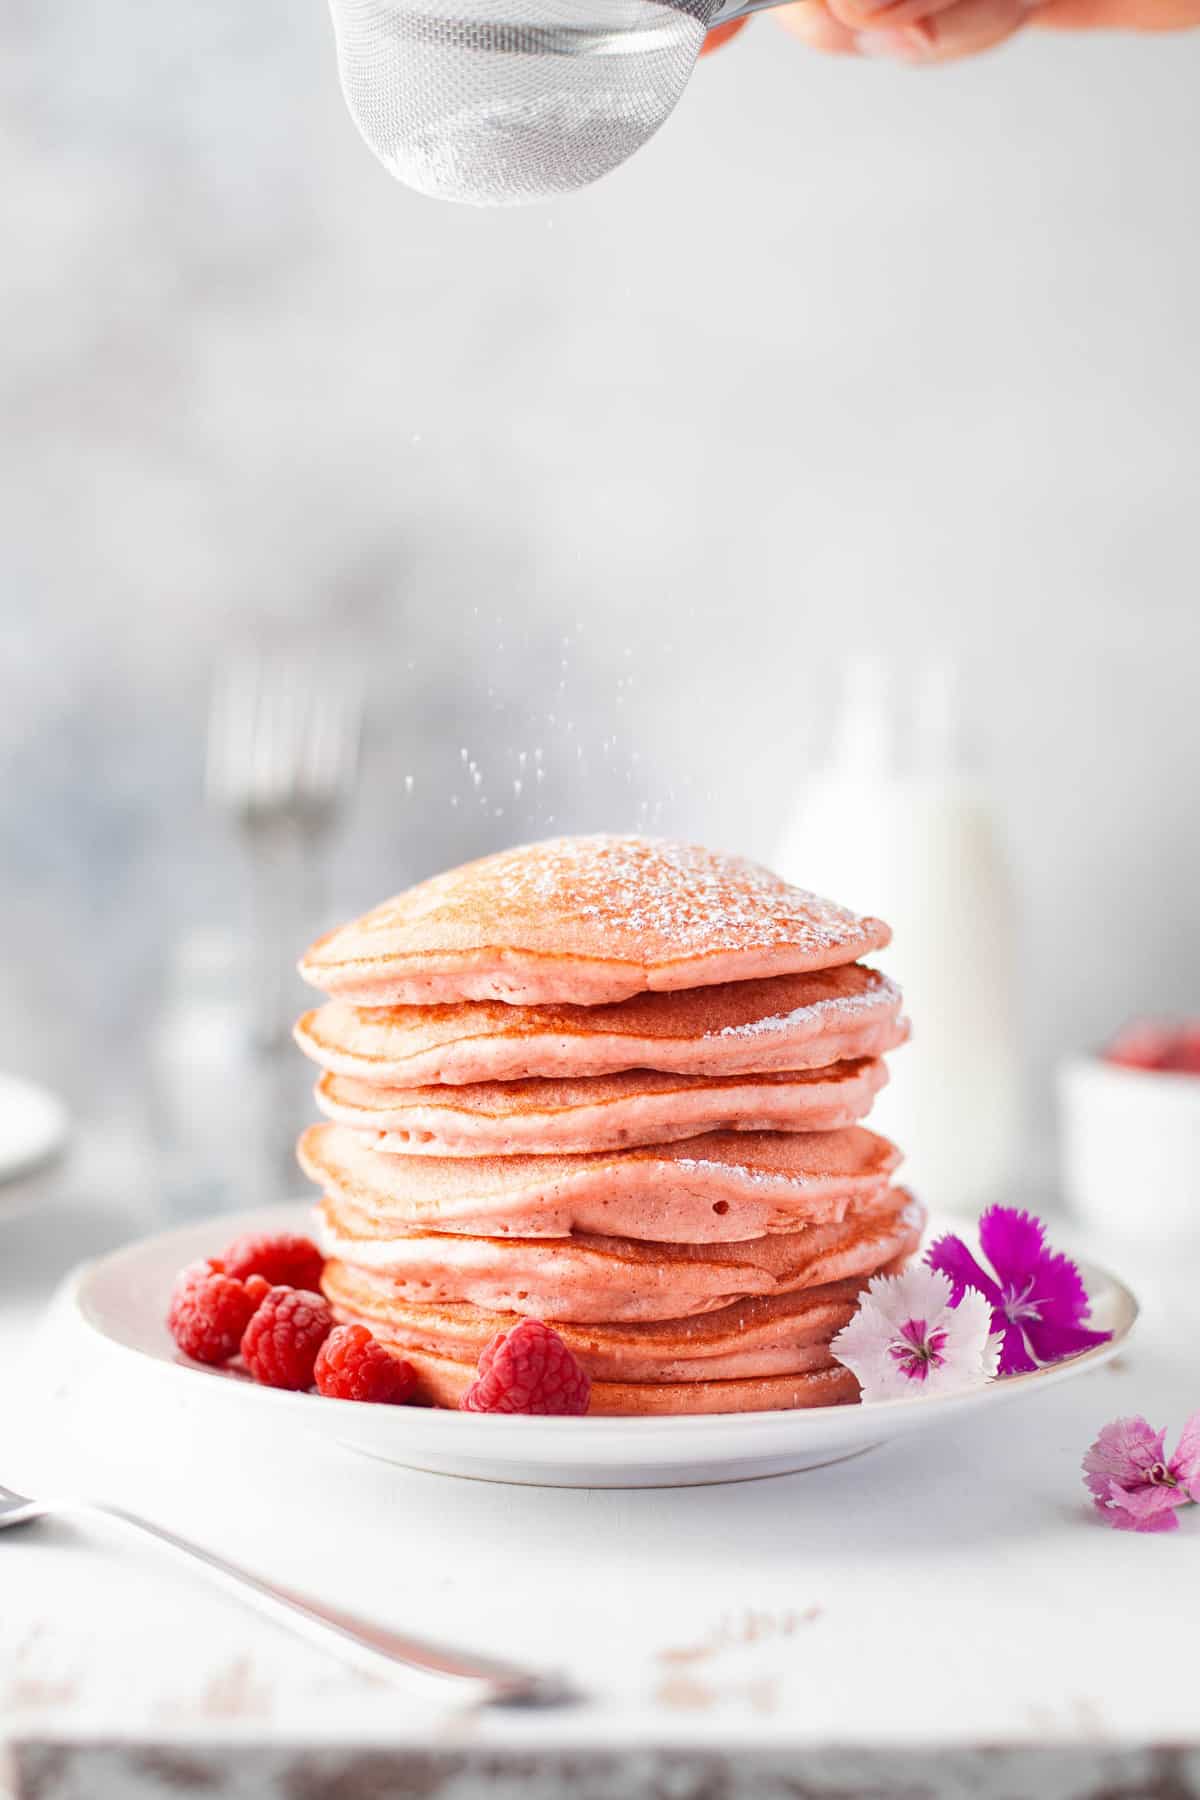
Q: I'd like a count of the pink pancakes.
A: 7